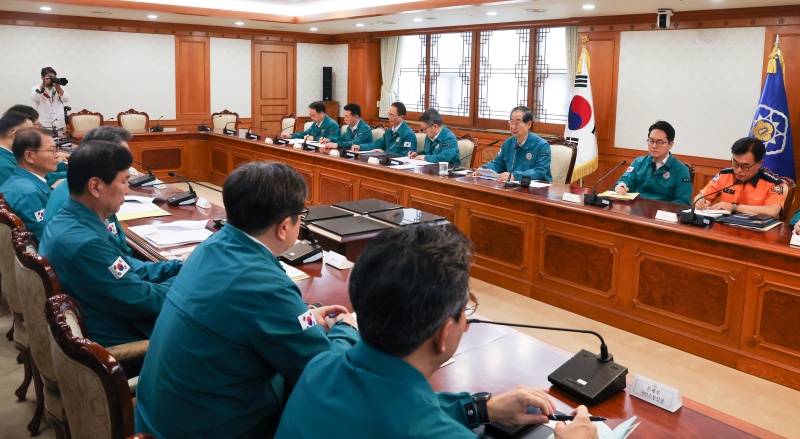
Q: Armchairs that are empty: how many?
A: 4